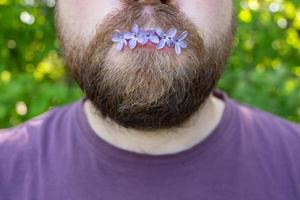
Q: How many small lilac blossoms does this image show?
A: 5